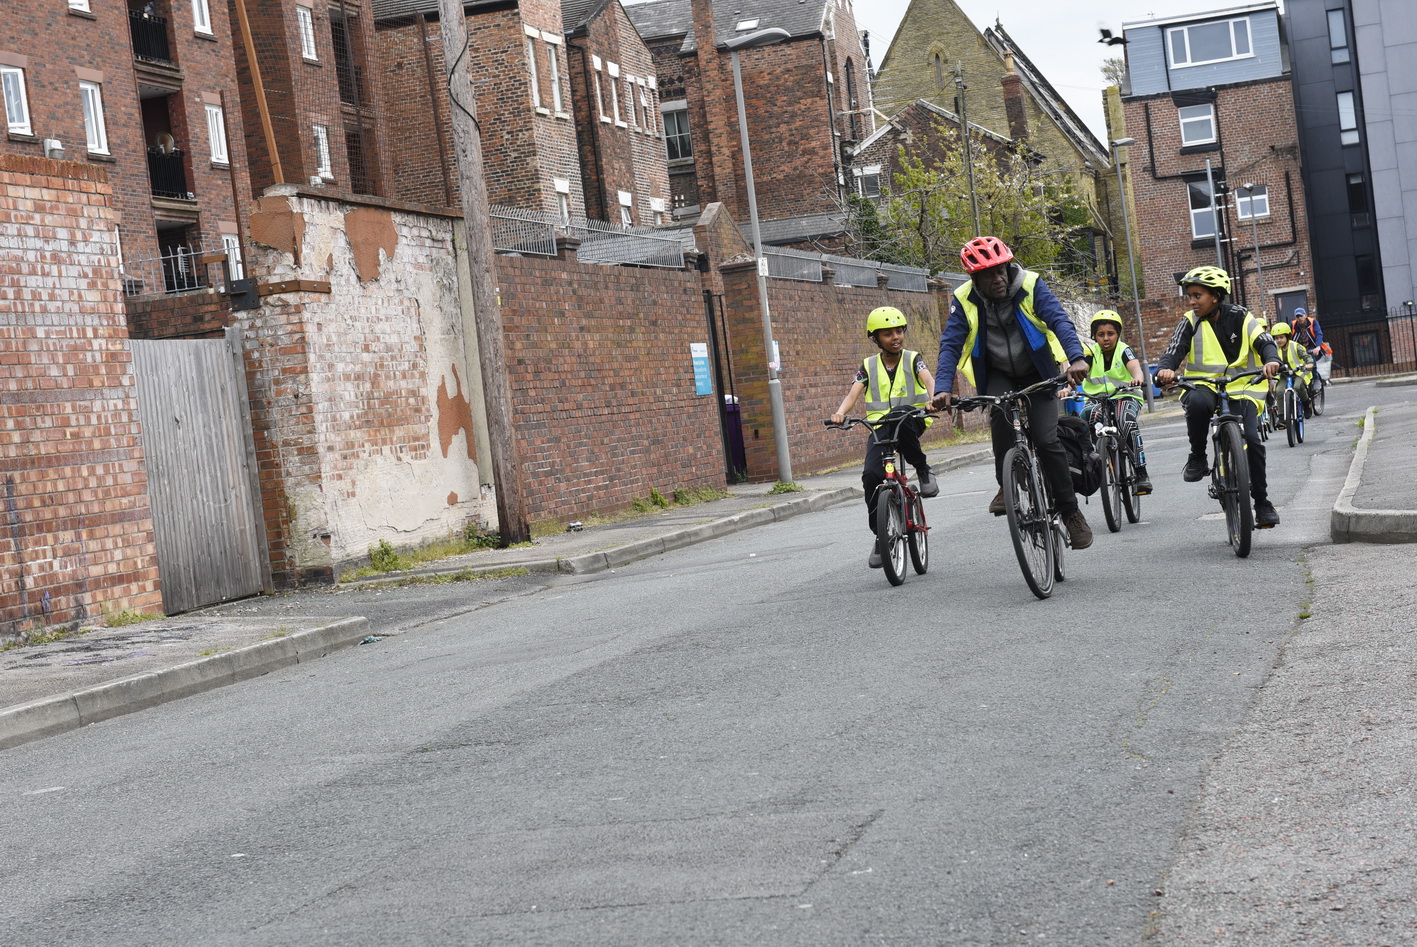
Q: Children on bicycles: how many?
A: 5